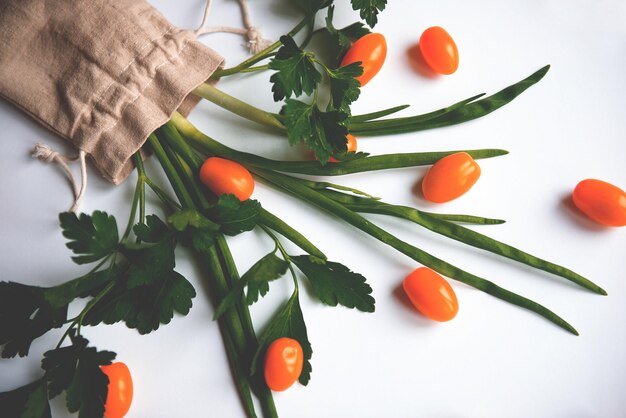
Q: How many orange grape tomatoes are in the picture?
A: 9